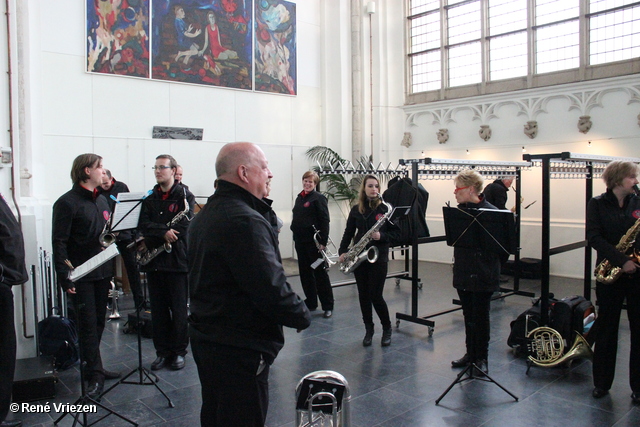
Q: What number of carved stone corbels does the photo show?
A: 5